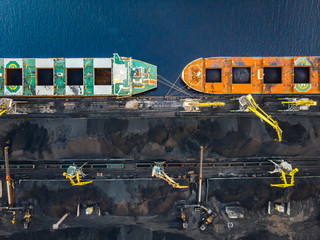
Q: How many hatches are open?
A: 8